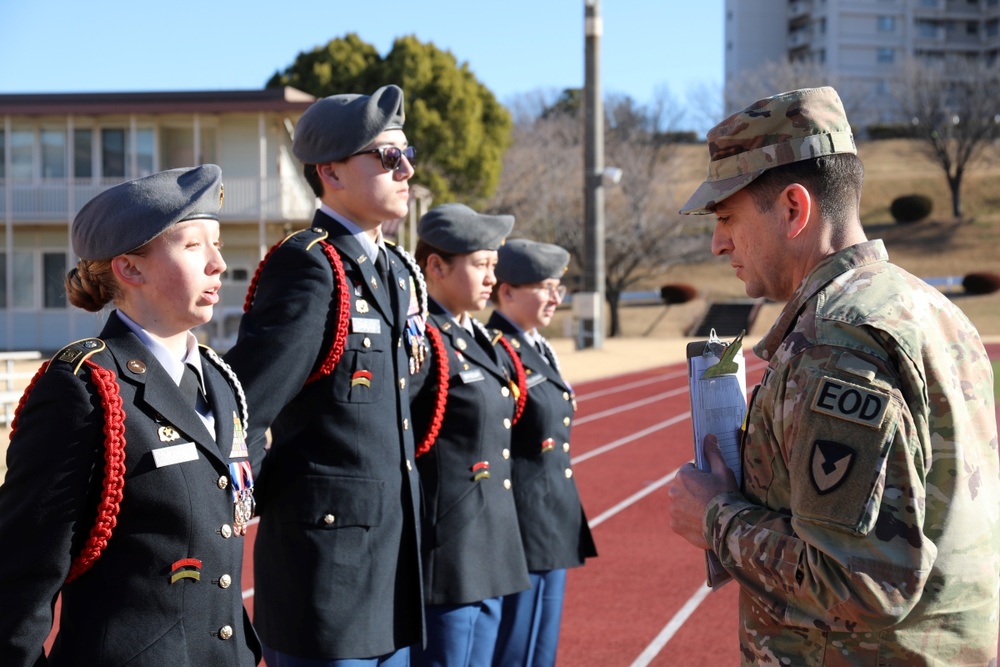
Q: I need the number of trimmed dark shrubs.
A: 3